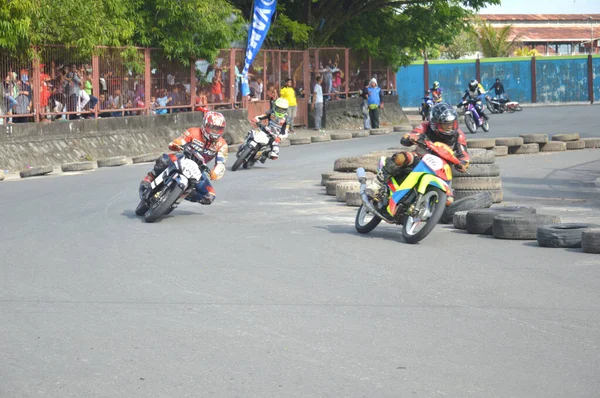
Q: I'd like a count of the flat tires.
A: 0